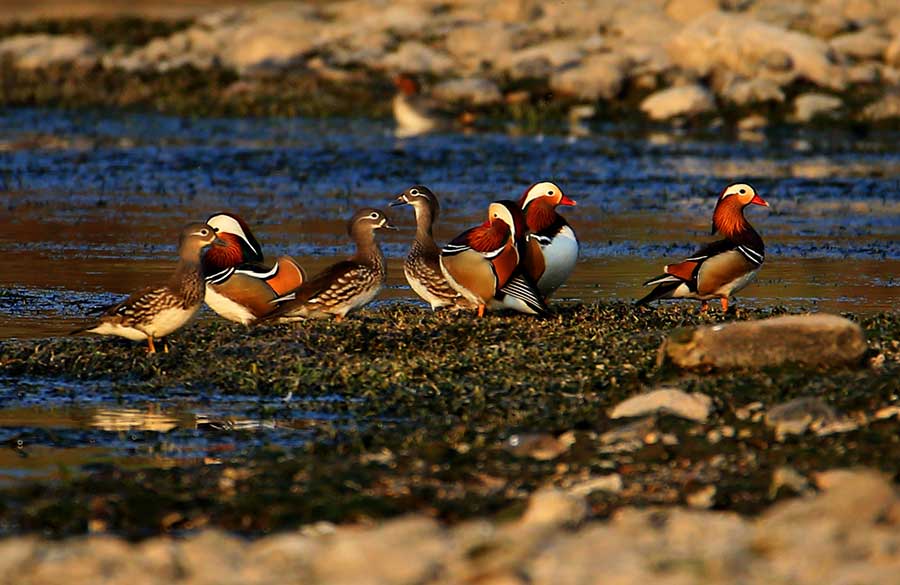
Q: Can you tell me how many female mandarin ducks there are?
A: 3